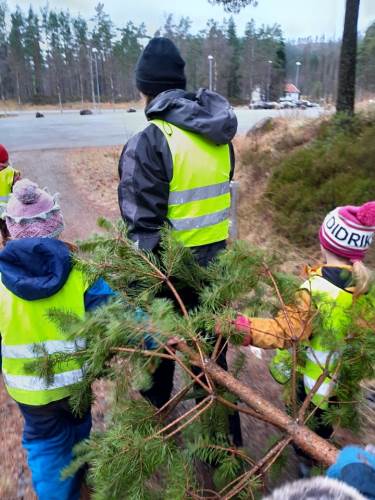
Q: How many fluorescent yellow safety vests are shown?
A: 4